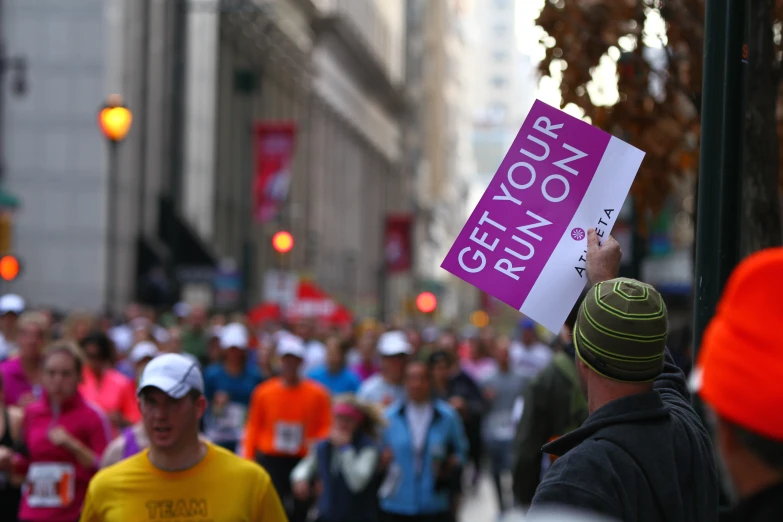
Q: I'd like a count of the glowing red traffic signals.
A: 3